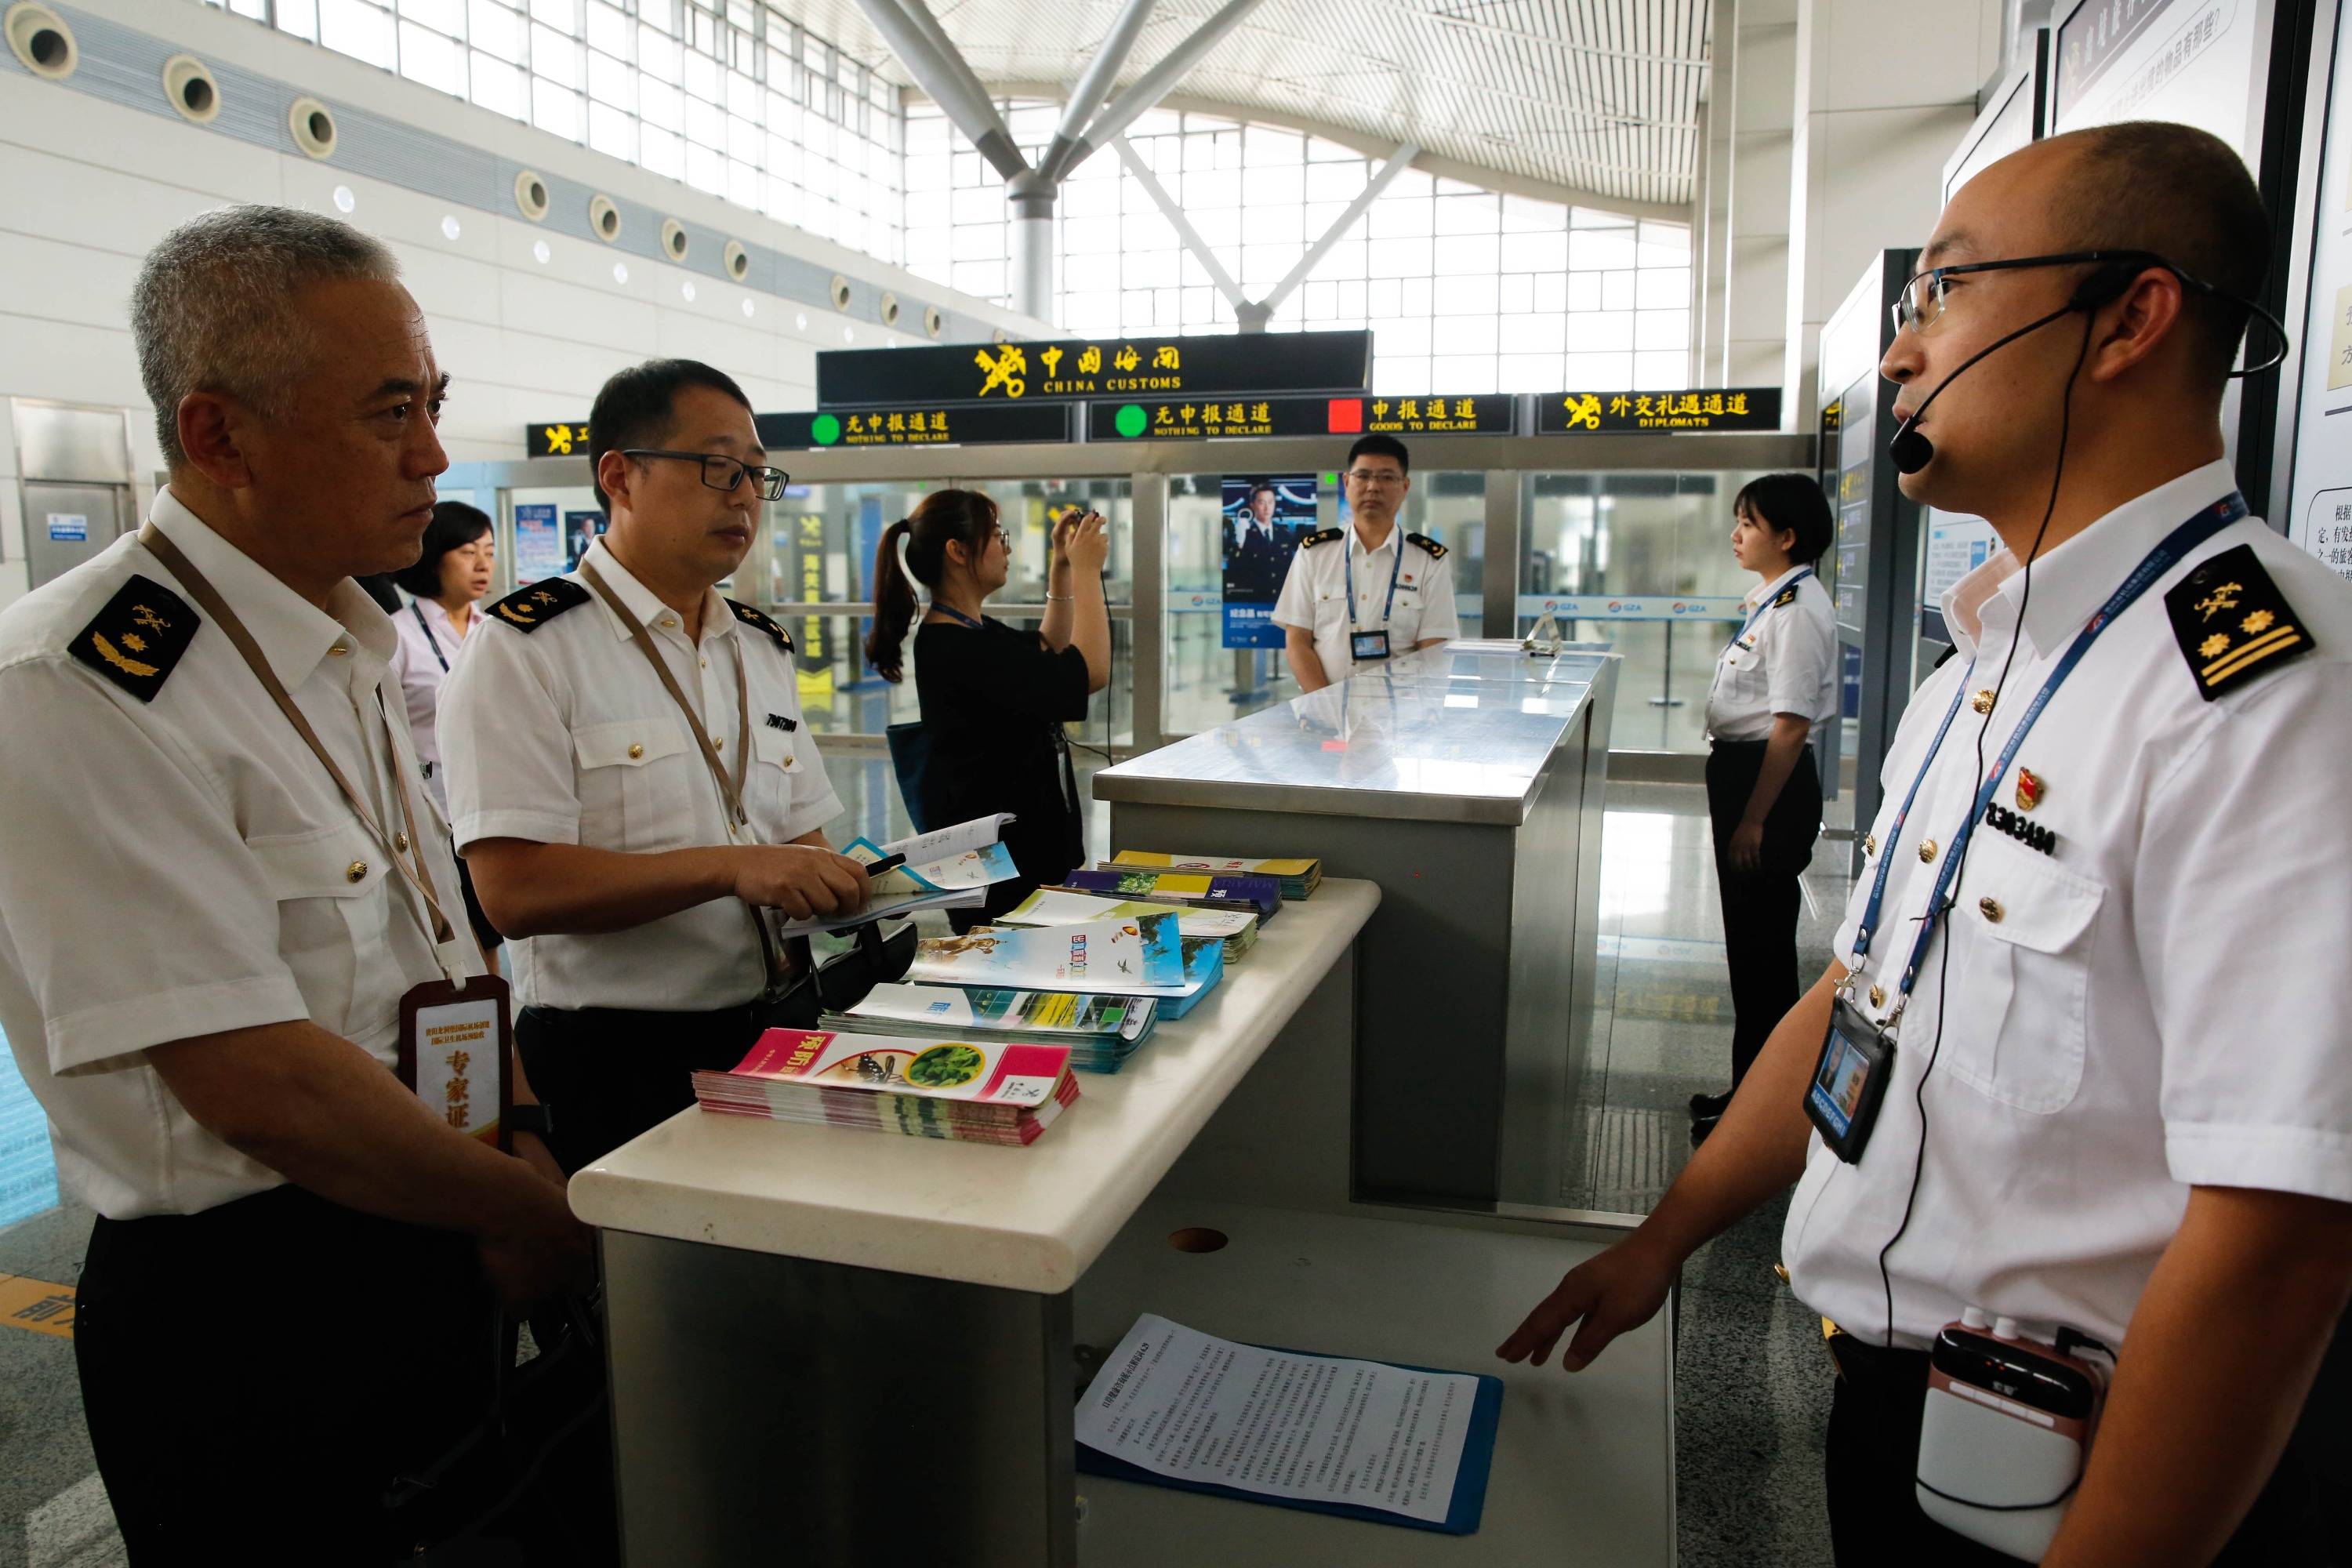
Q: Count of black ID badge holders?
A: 2